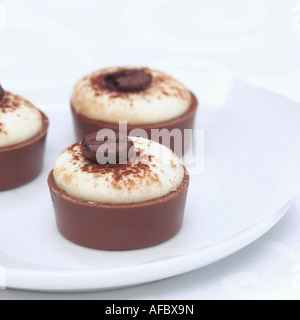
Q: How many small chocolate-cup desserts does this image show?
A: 3